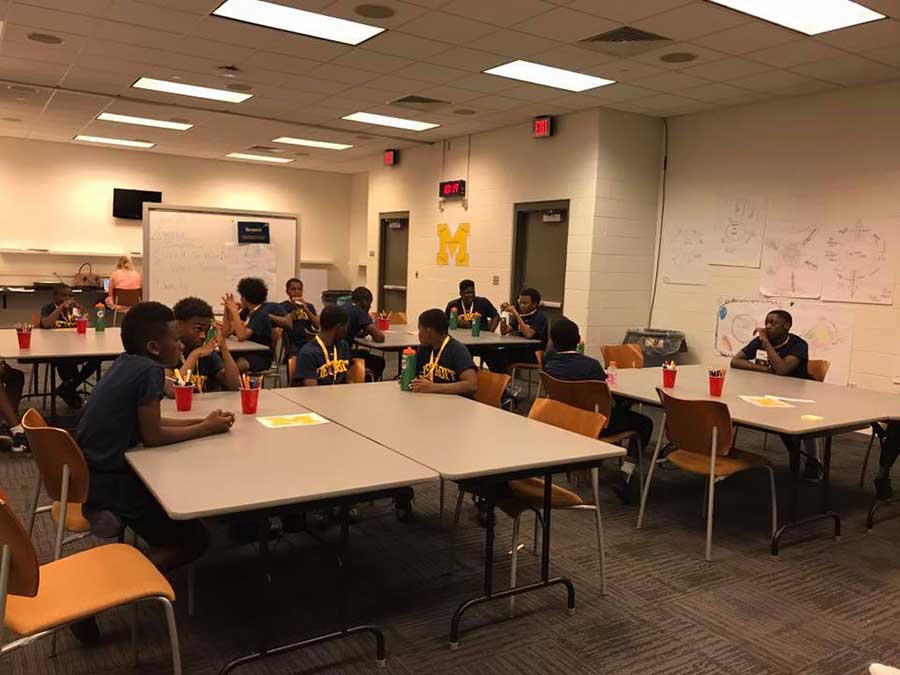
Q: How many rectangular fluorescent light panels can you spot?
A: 9